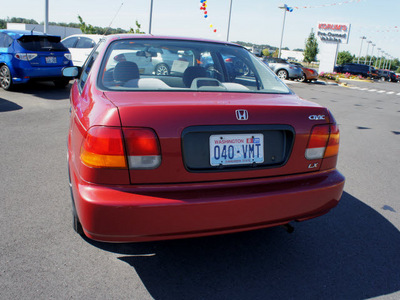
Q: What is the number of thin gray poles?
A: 12